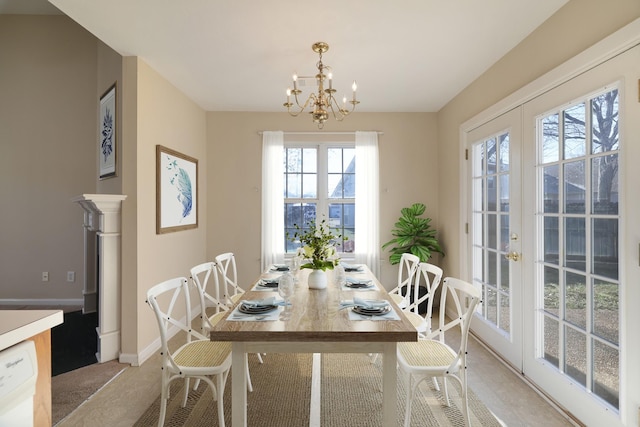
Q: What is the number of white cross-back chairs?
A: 6